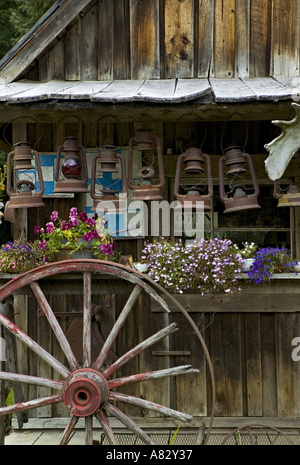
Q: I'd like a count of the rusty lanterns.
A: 7